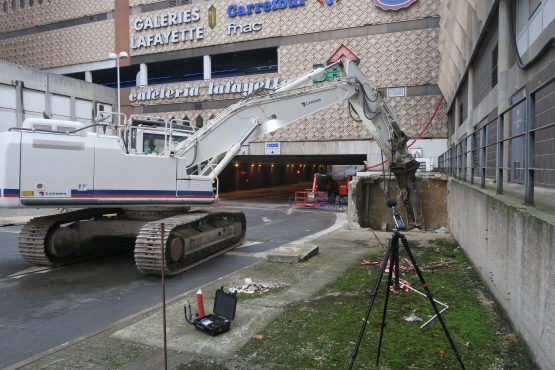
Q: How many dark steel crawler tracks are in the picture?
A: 2